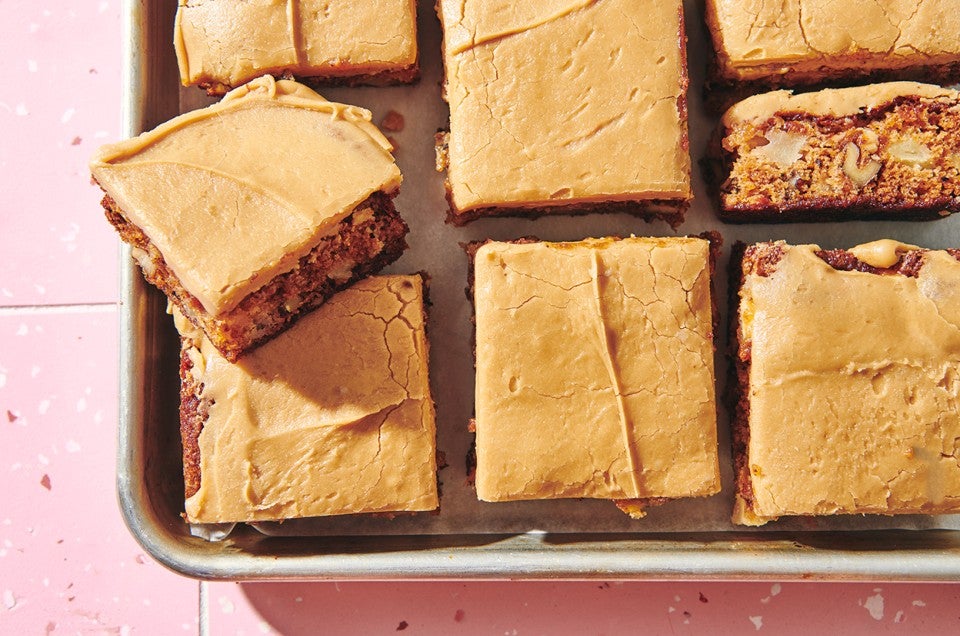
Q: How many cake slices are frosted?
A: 8